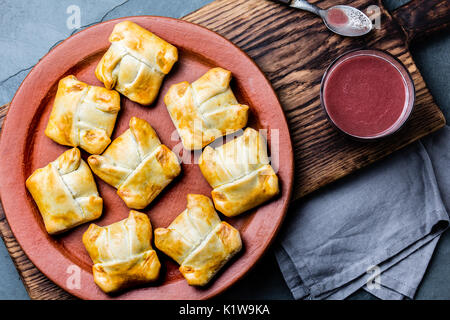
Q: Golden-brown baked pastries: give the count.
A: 8